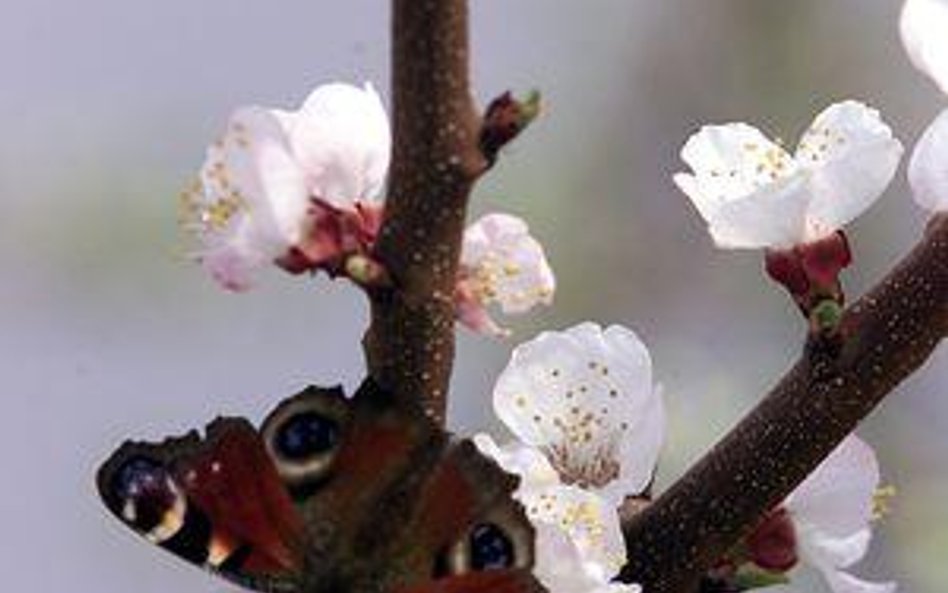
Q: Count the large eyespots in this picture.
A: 3